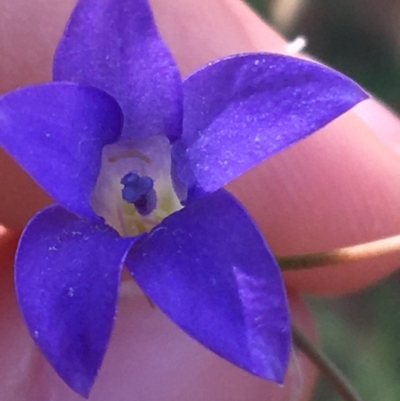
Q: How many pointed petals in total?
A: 5